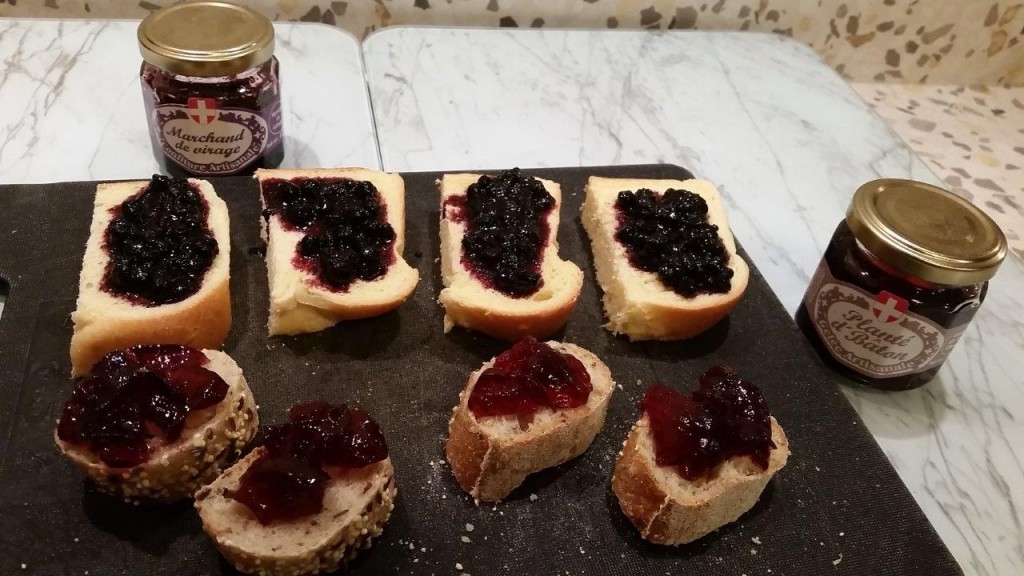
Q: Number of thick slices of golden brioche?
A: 4